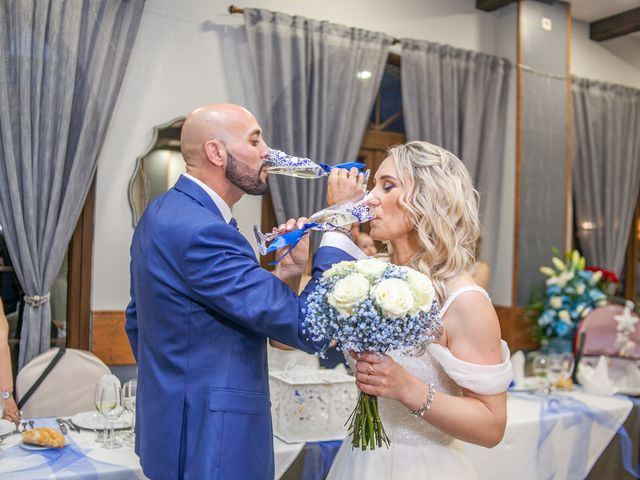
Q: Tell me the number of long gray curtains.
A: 4